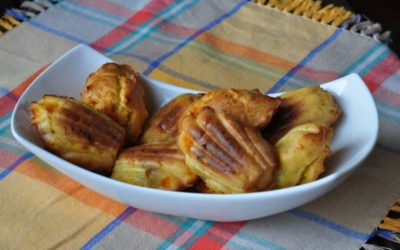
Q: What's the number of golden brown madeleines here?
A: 8